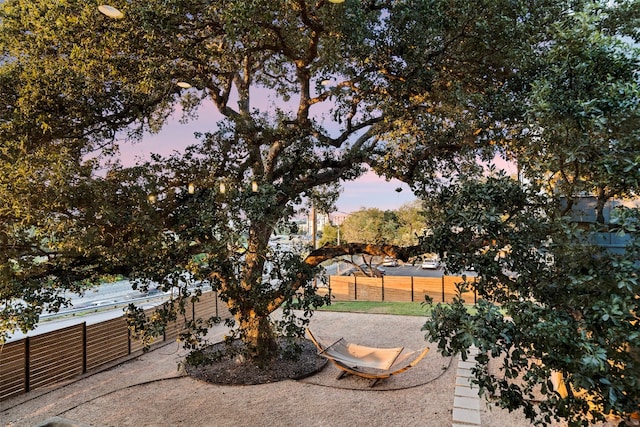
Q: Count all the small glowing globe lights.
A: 4